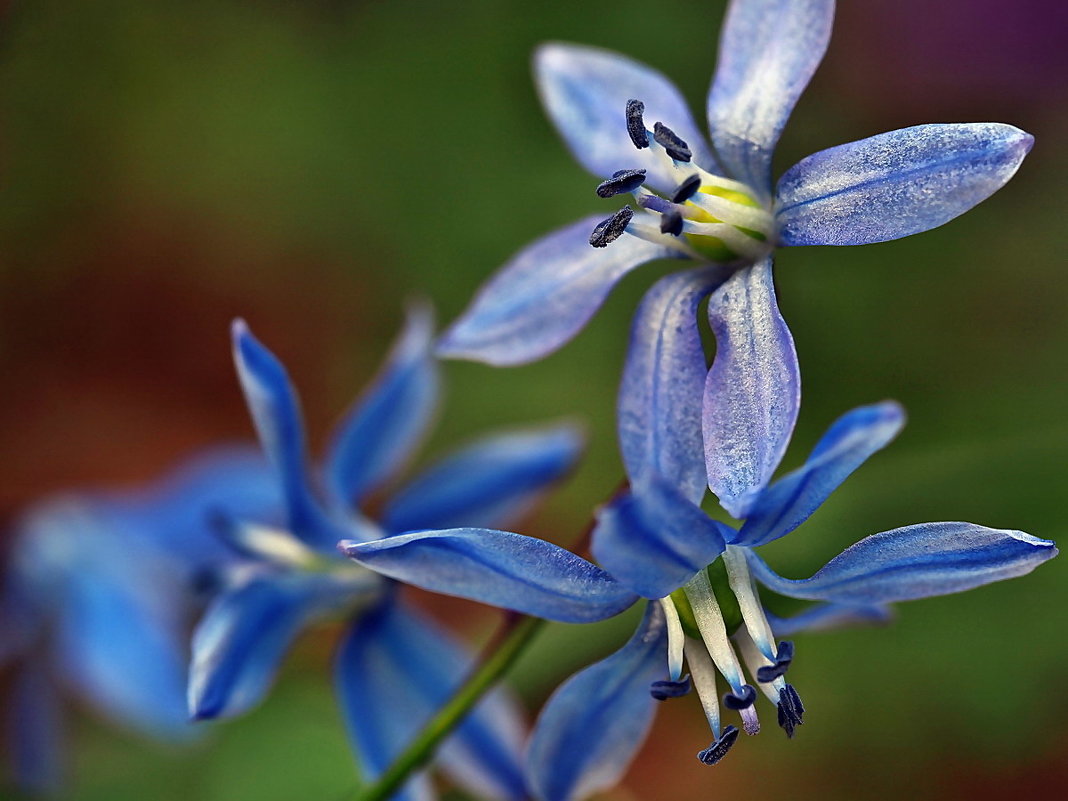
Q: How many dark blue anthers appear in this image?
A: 11